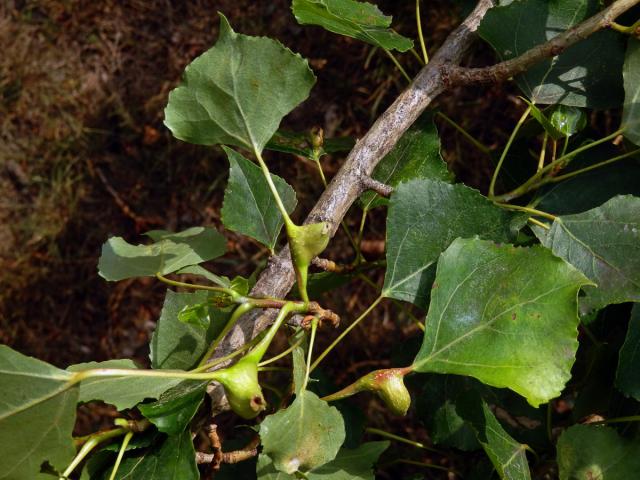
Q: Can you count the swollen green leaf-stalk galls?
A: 3